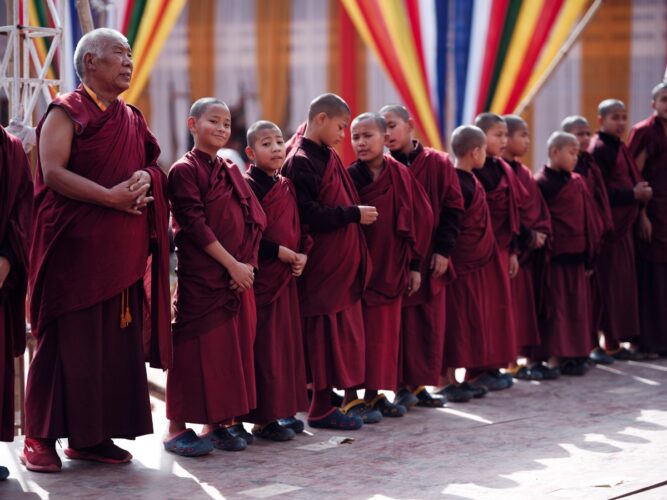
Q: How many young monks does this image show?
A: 12